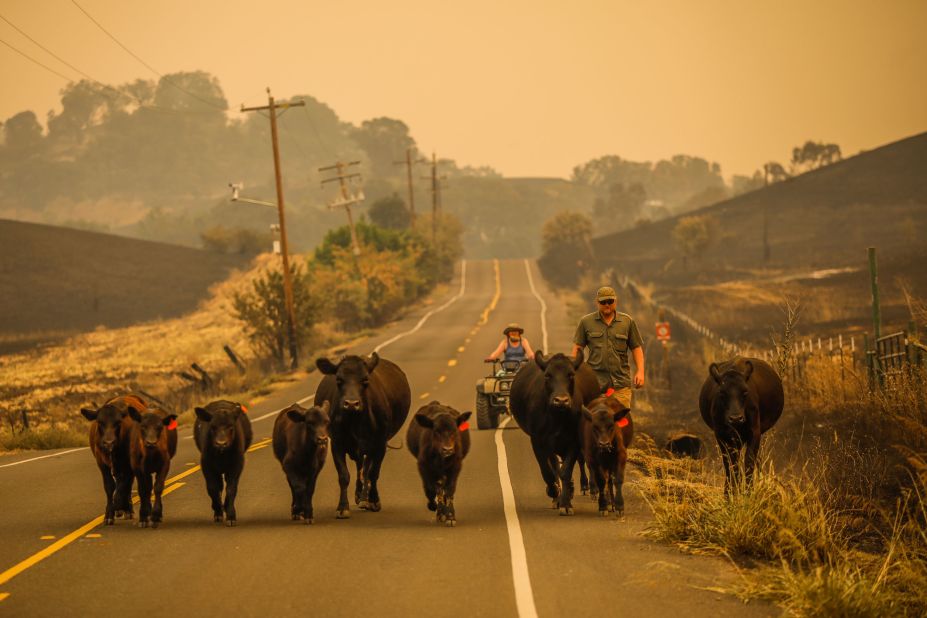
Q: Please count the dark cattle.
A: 9